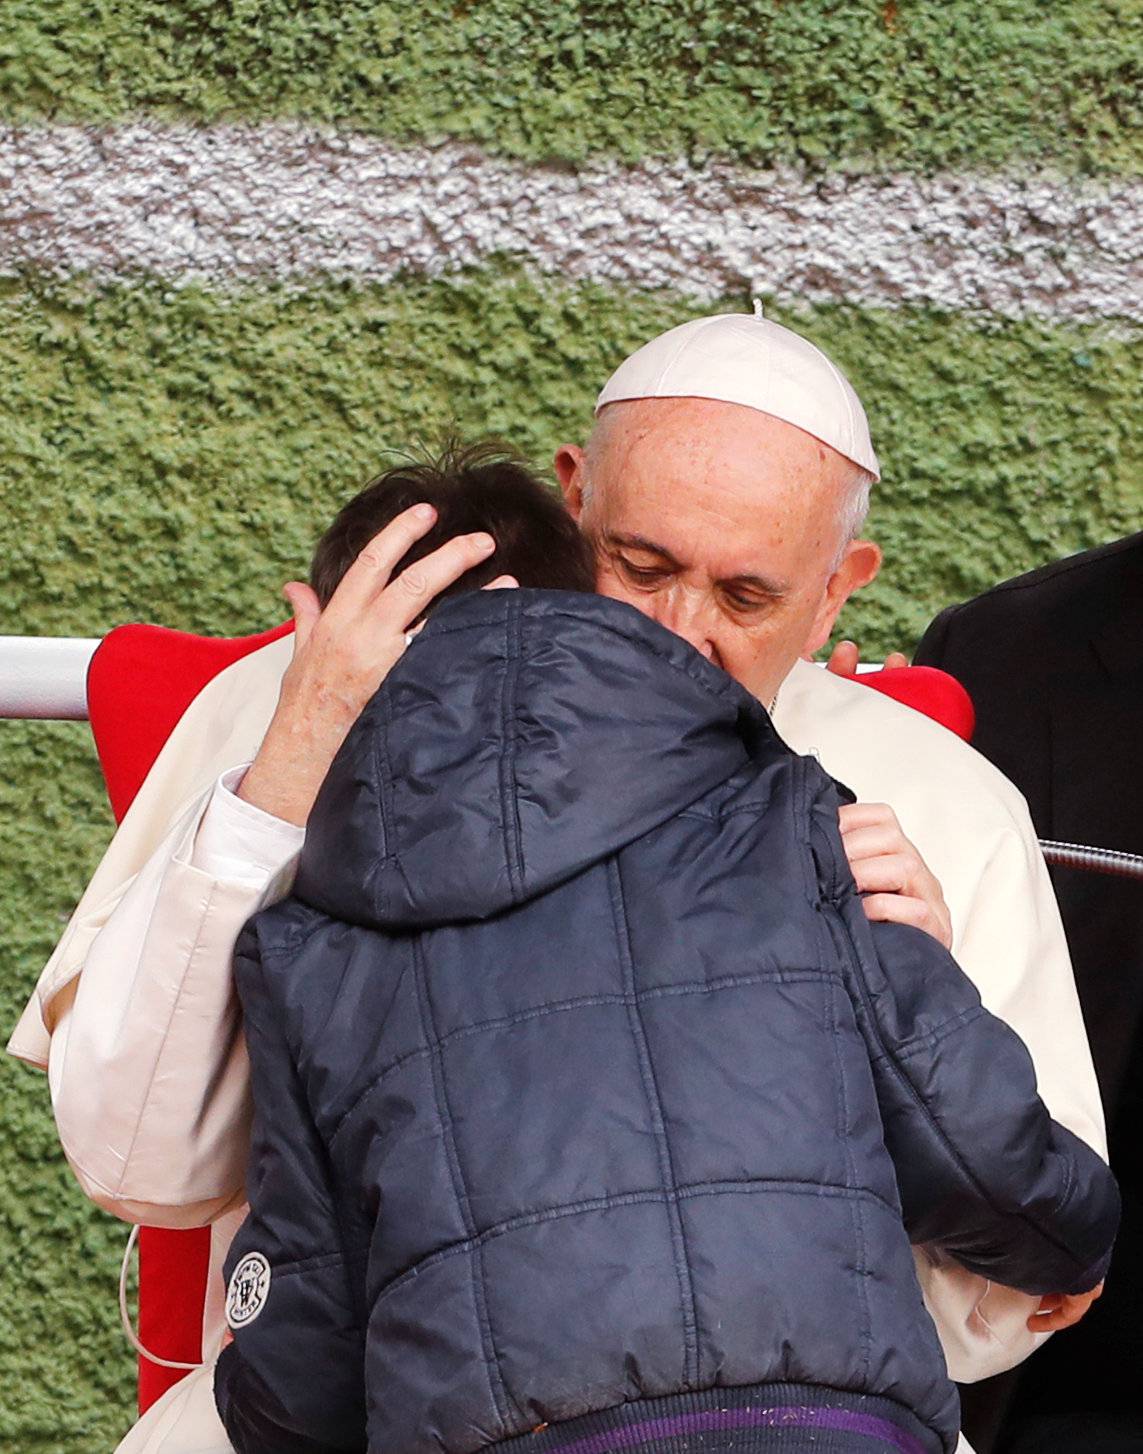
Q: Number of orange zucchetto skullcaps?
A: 0